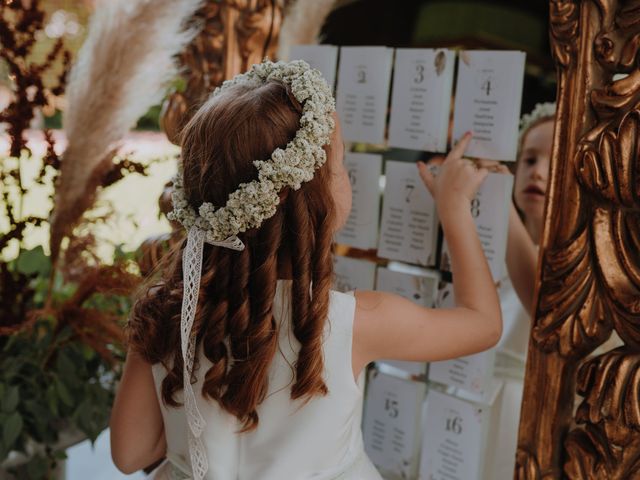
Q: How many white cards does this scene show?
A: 12